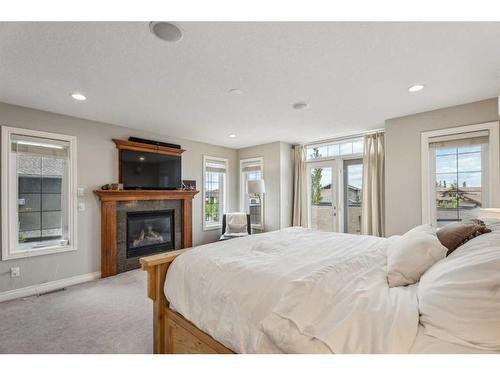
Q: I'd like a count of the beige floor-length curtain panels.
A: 2